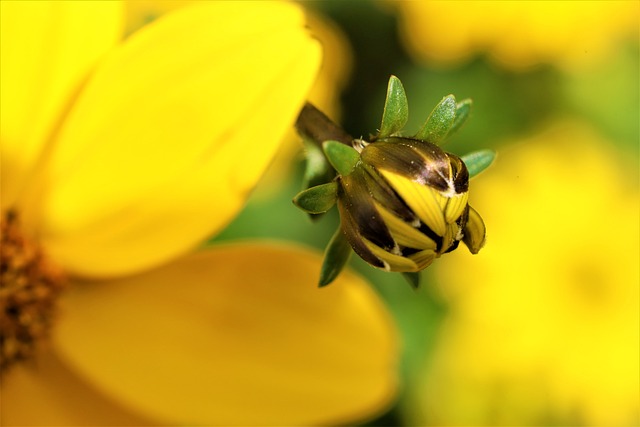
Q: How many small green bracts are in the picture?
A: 8